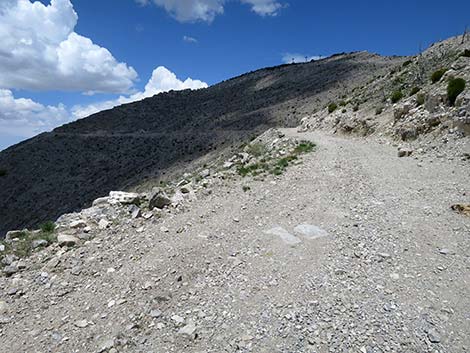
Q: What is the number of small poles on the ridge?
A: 3